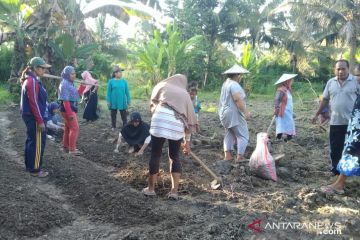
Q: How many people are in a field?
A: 12